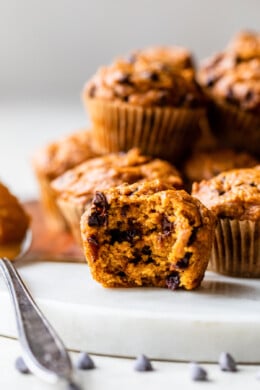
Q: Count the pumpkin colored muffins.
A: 7